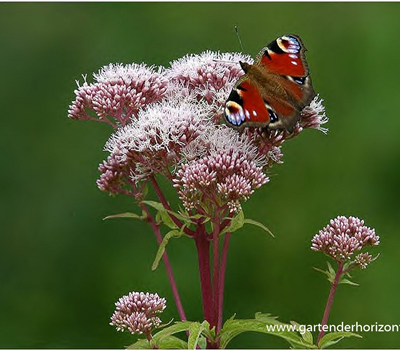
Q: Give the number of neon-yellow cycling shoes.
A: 0